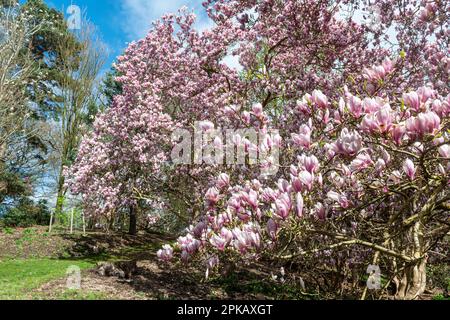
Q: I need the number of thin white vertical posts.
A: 3